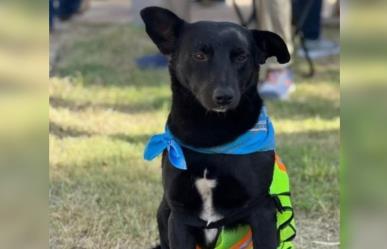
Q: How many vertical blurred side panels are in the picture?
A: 2